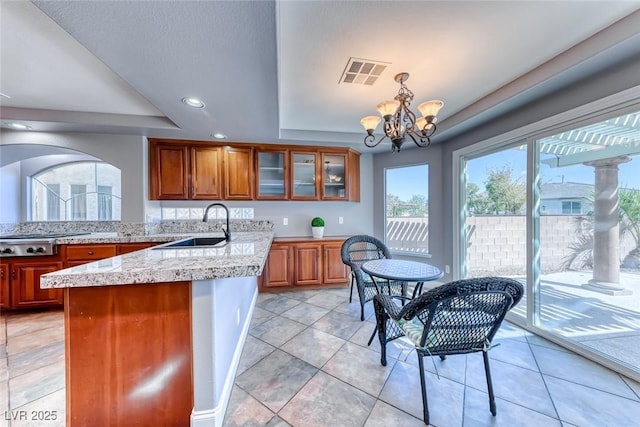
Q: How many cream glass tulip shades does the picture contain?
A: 5